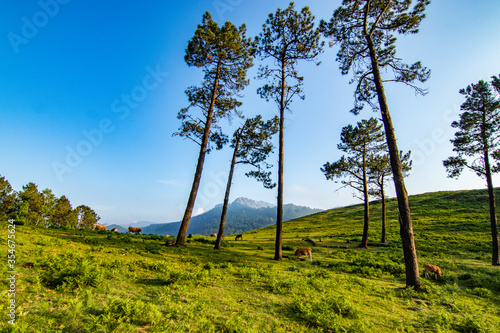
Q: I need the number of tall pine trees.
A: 7